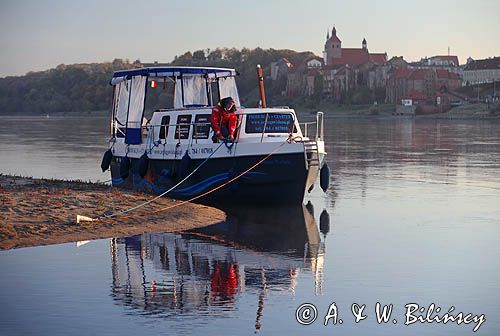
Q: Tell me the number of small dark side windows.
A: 3